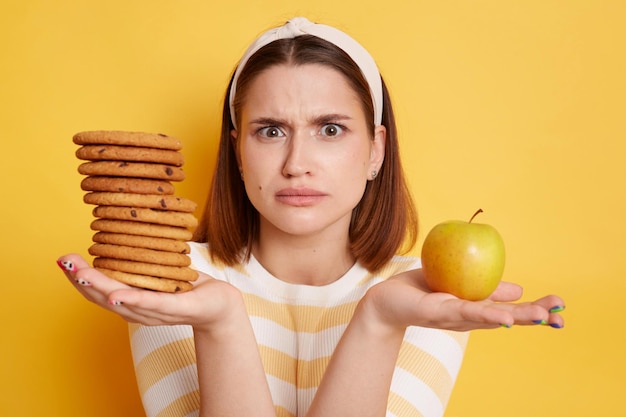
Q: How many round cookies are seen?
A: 11